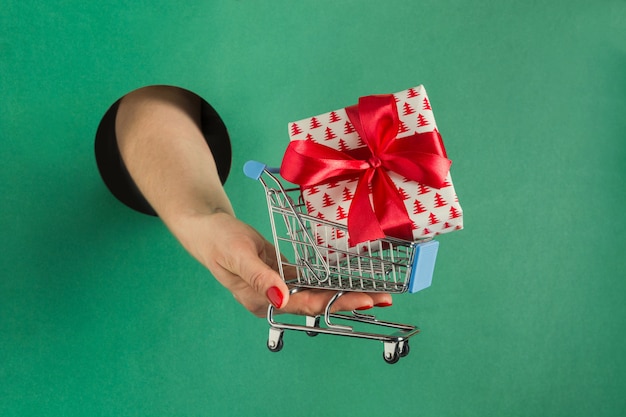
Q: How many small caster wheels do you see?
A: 4